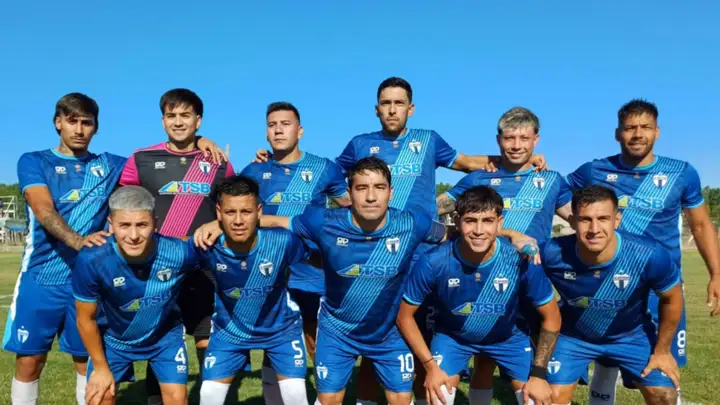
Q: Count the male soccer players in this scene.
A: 11